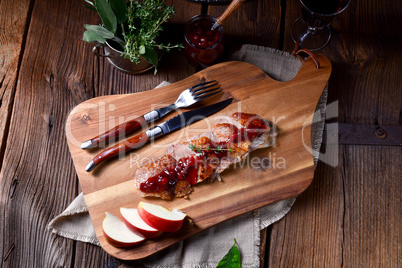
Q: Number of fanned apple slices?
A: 3